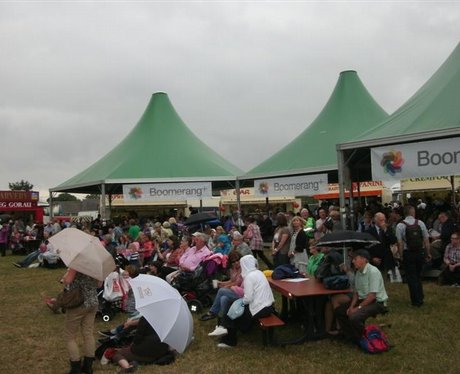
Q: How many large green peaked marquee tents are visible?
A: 3